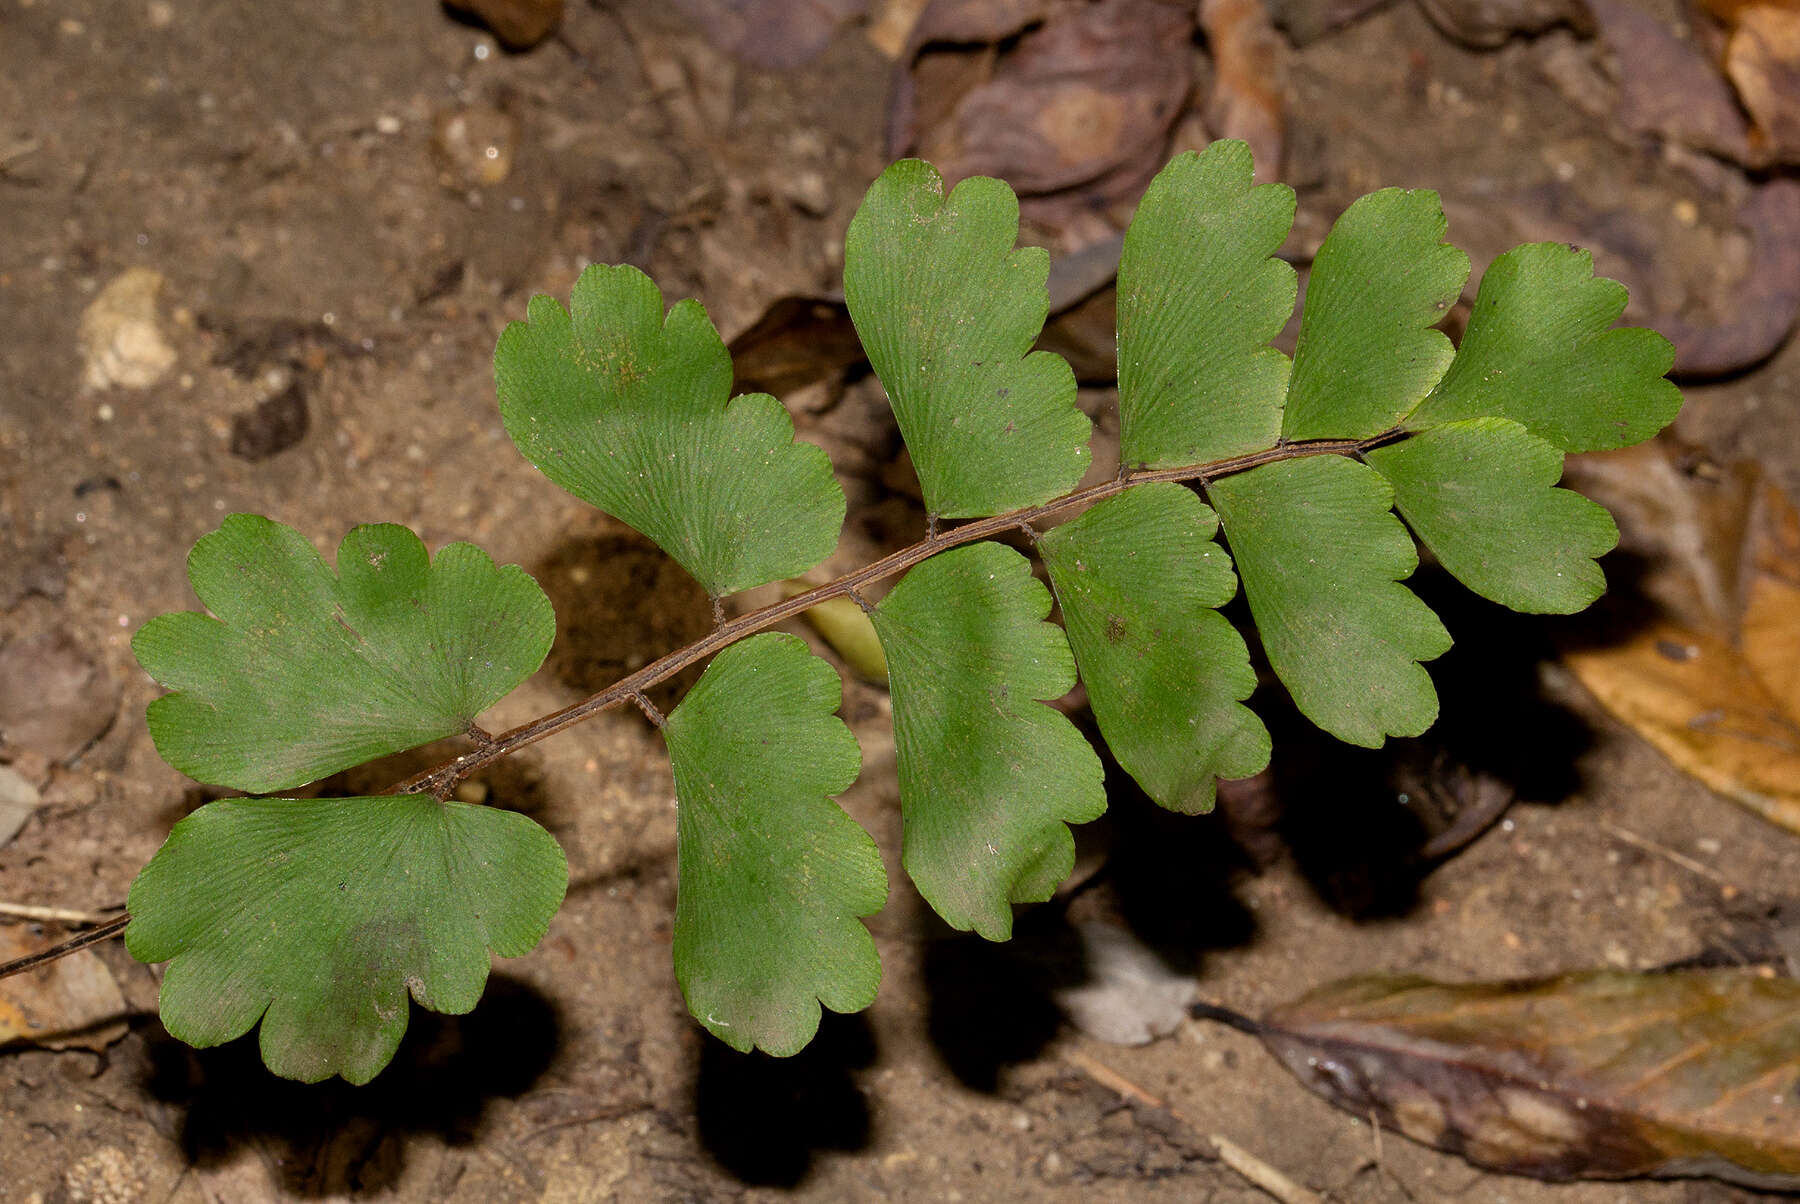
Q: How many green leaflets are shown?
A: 12